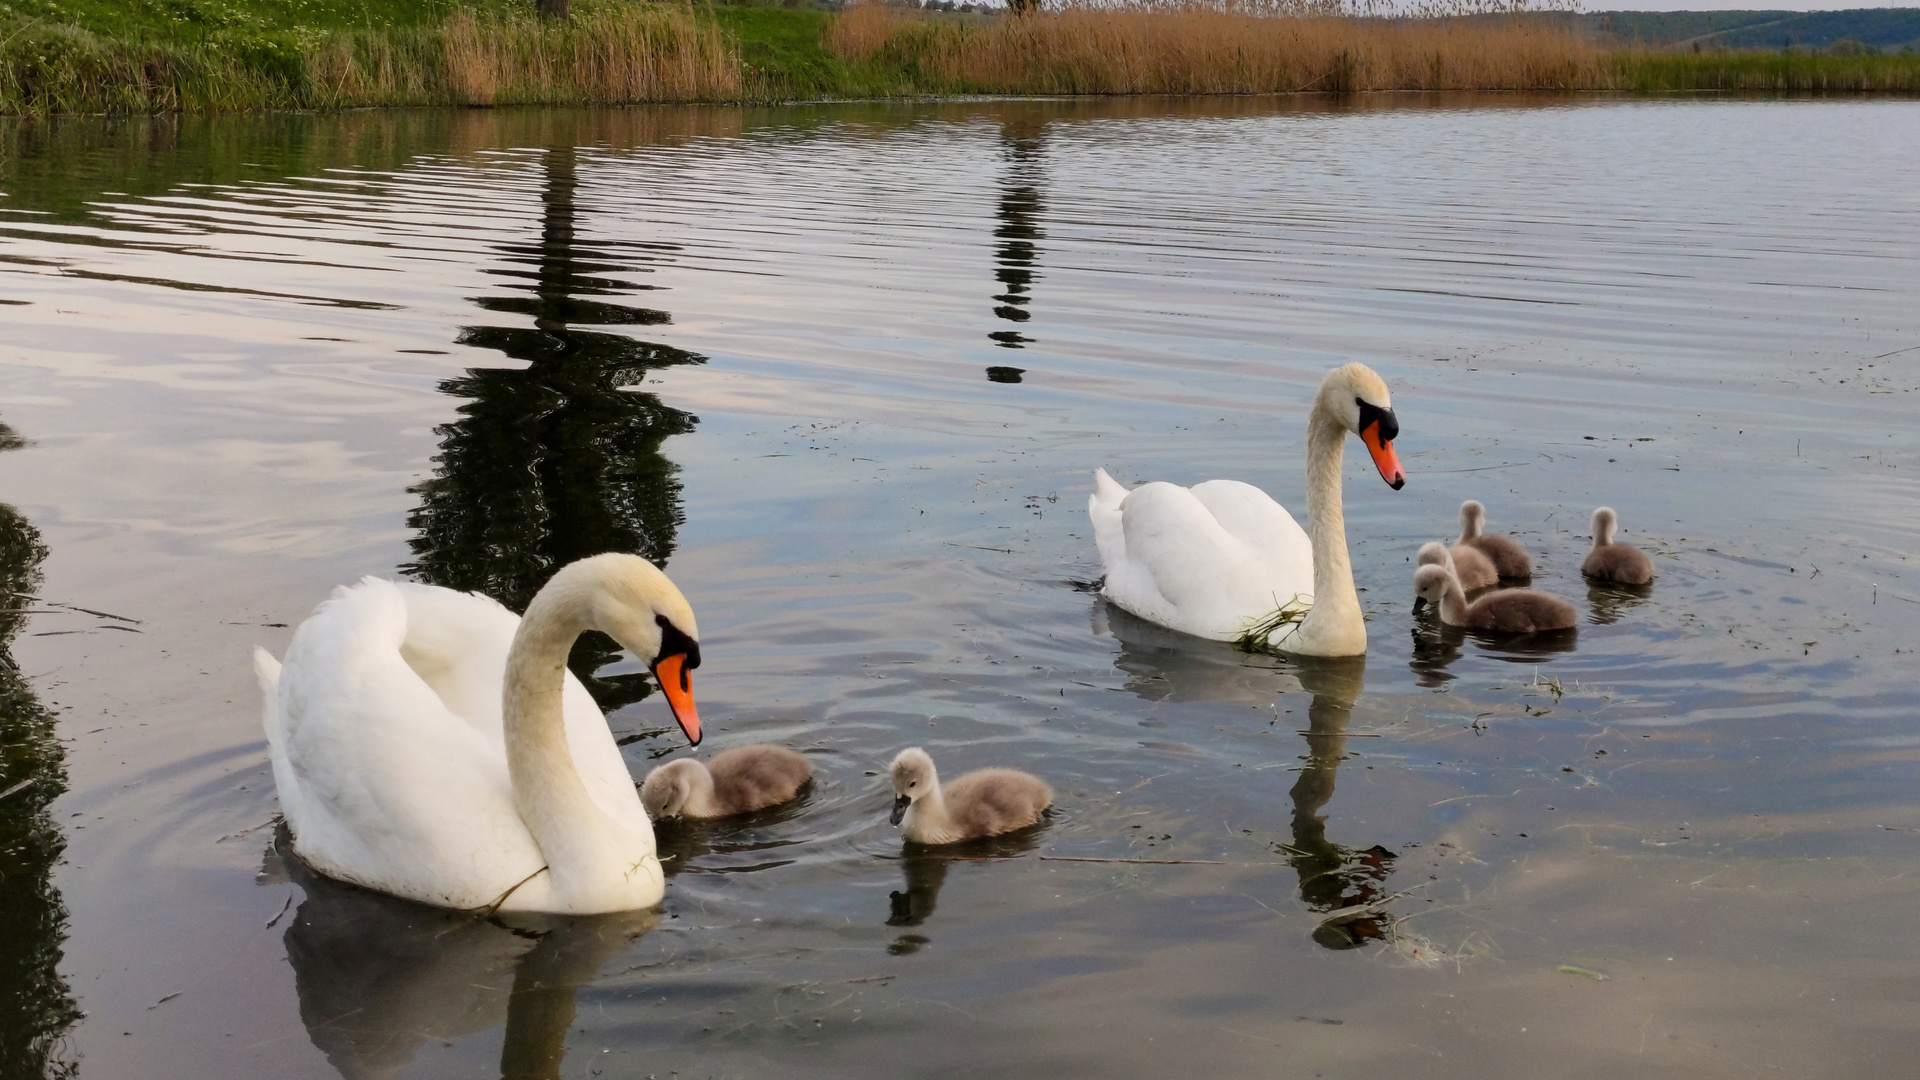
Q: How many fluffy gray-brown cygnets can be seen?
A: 6